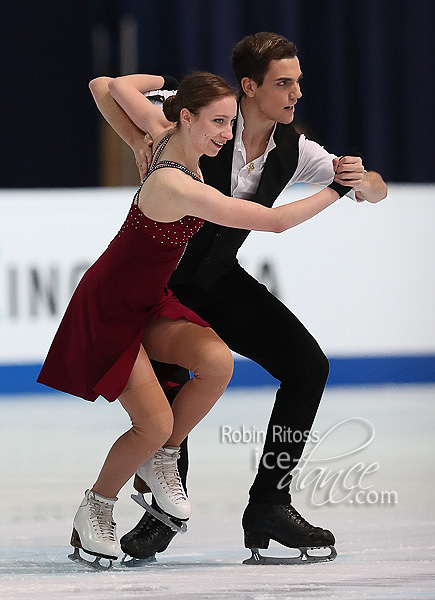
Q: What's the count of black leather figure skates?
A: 2